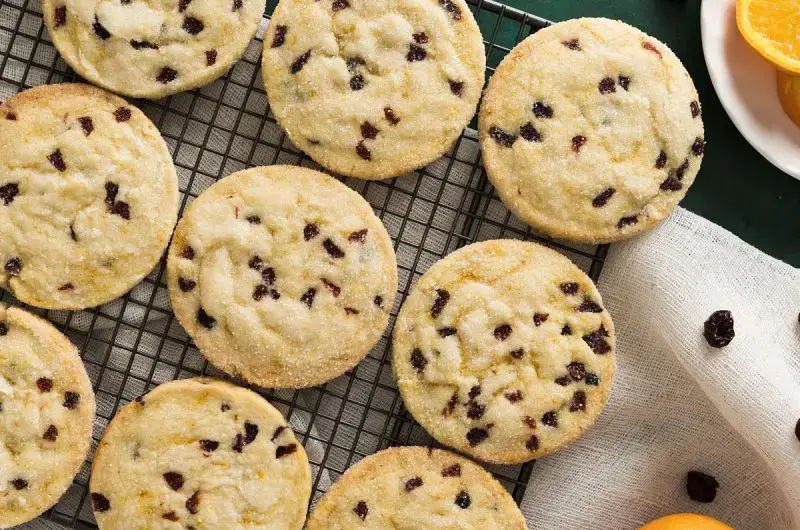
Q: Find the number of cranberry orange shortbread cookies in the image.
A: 9